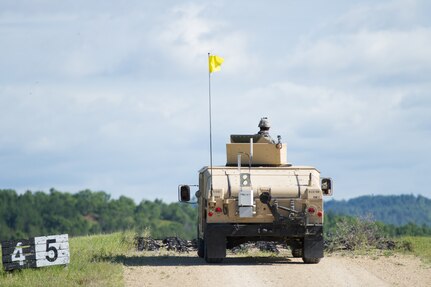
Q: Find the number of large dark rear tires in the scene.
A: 2